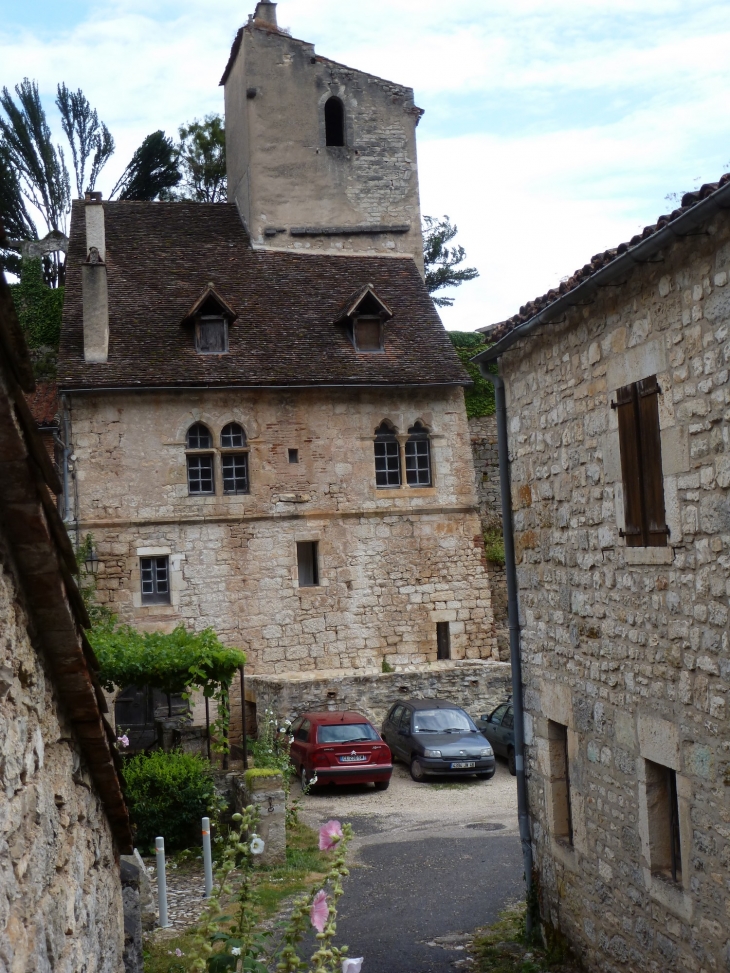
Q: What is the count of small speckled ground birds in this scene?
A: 0